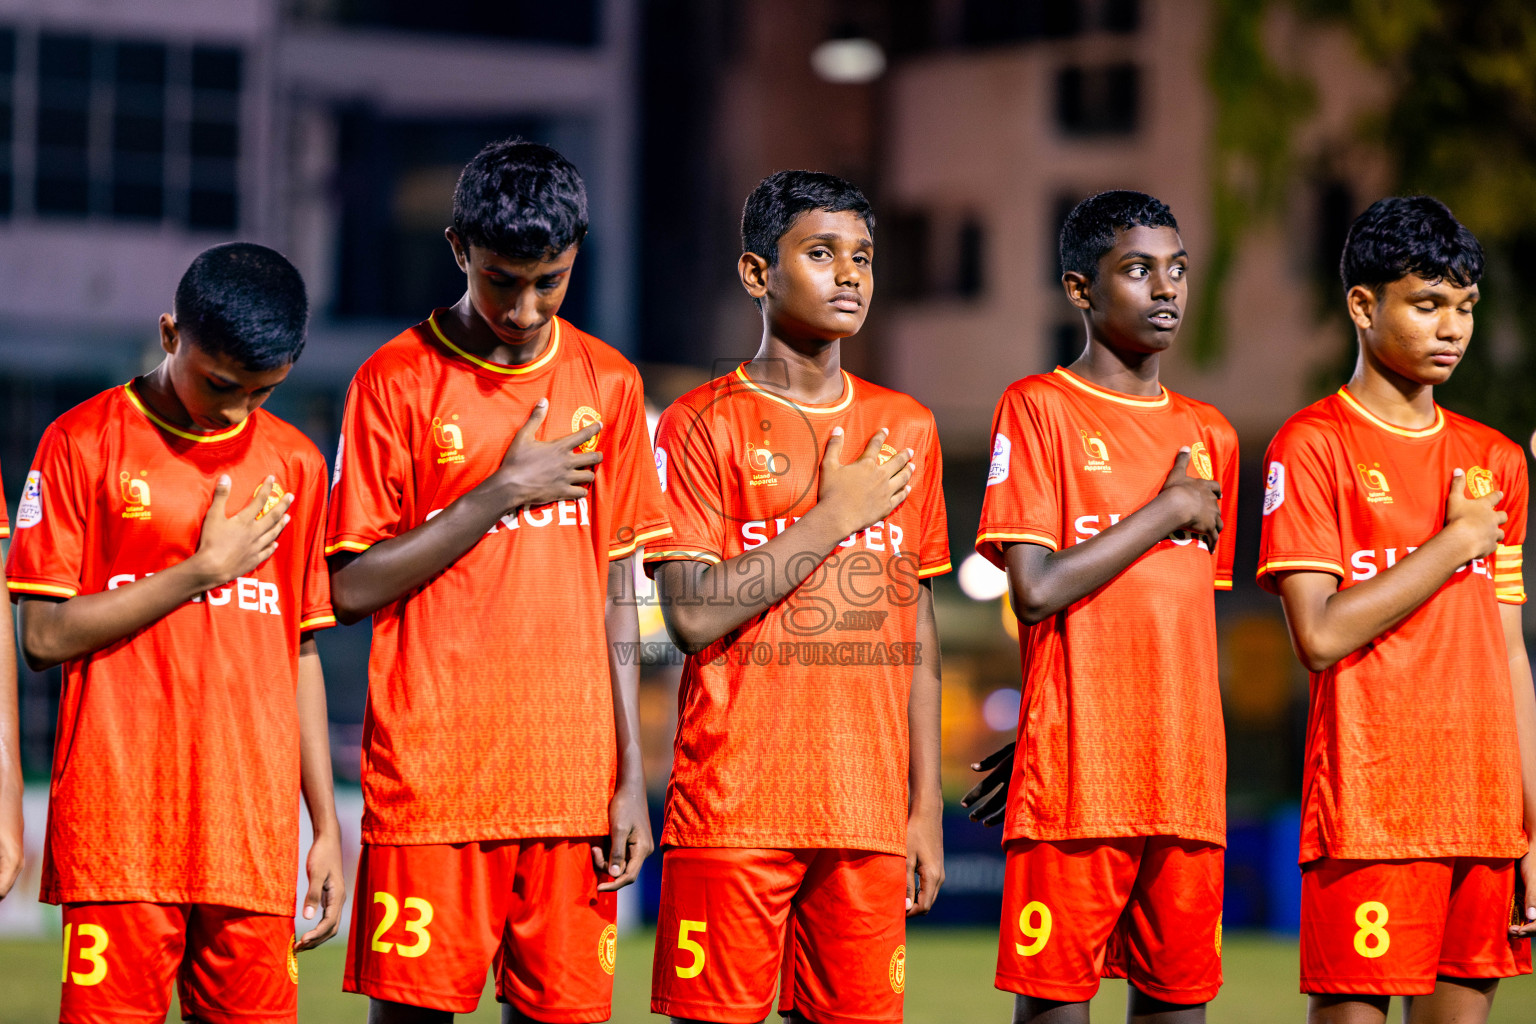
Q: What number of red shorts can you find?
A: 5